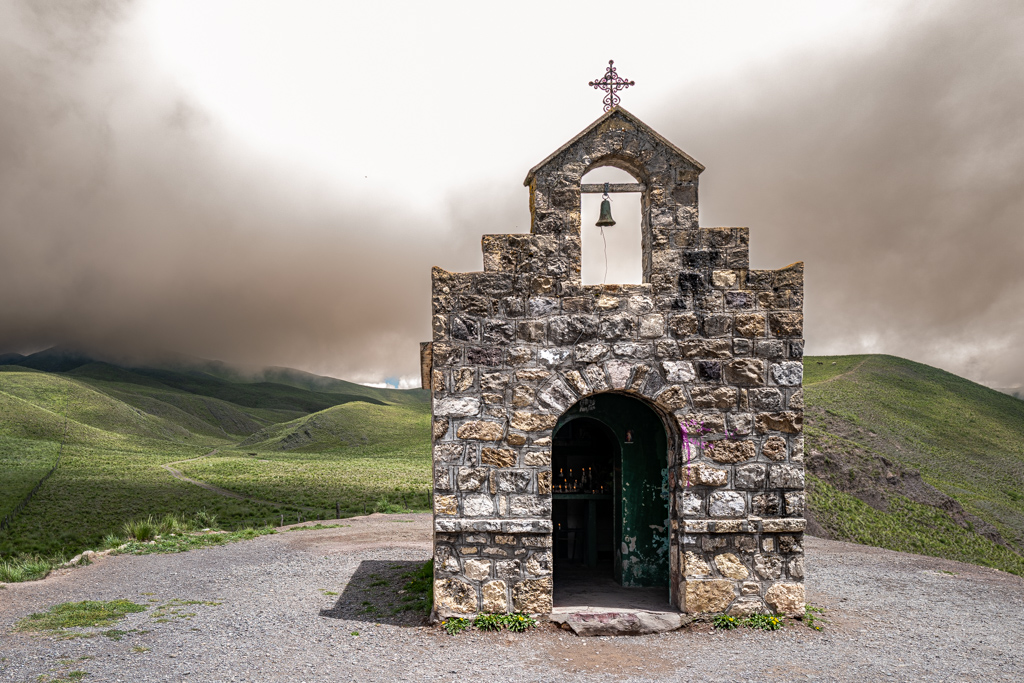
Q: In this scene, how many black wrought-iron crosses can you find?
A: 1